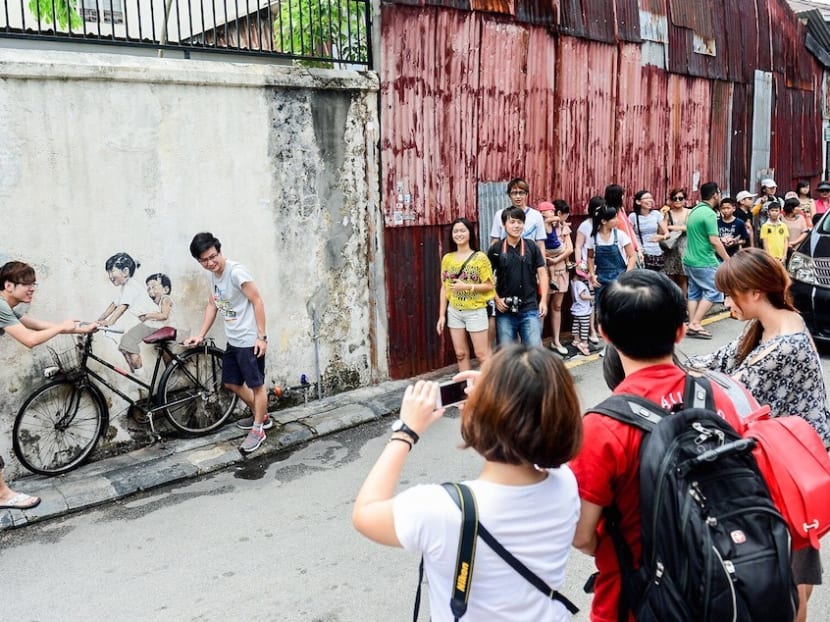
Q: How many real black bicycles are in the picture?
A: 1